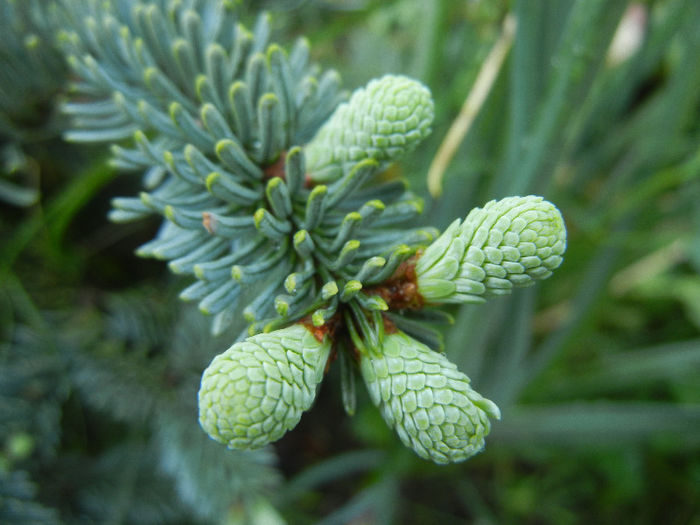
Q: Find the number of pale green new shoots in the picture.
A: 4